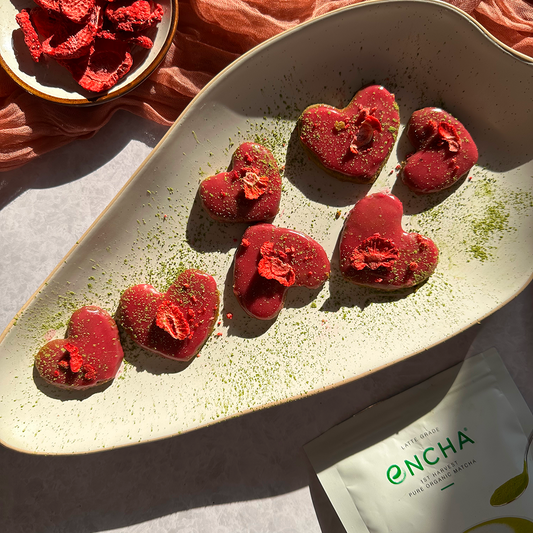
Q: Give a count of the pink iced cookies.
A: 7